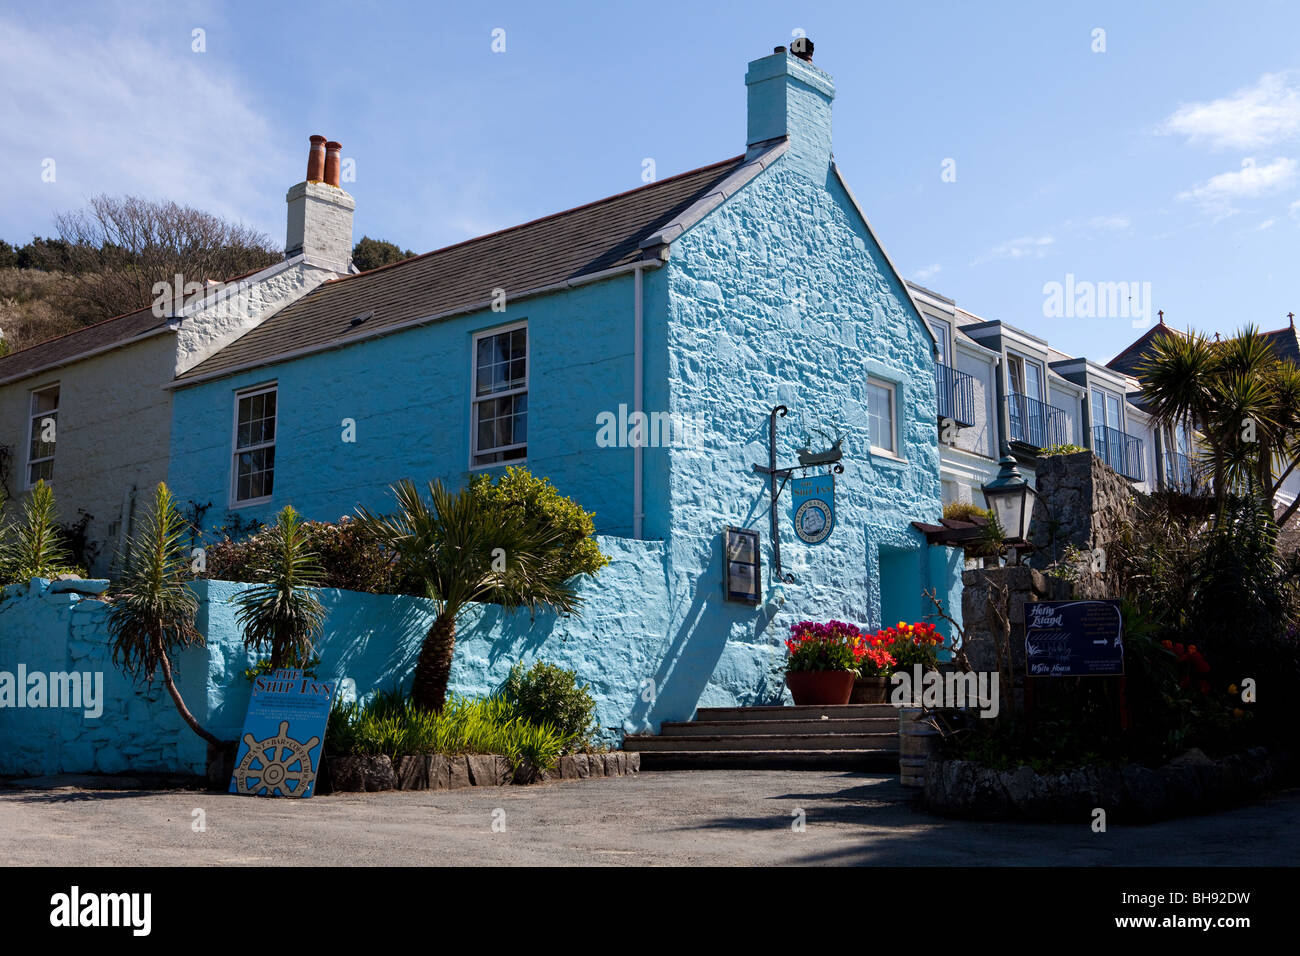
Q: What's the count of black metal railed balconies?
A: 4